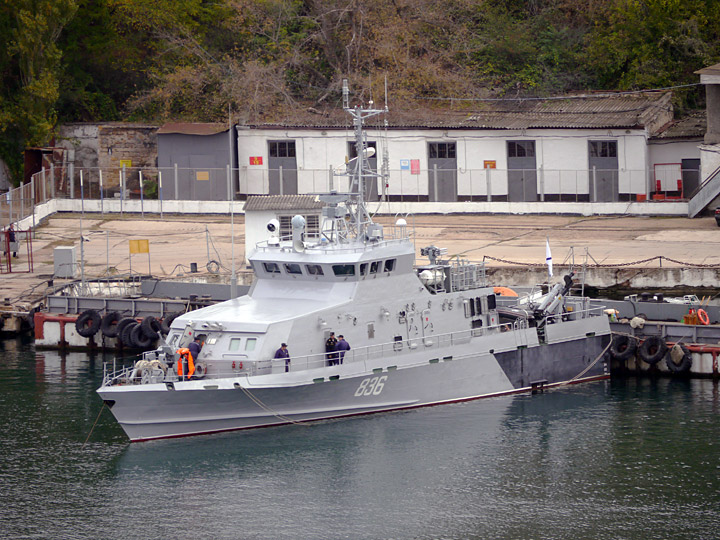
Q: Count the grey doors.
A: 5